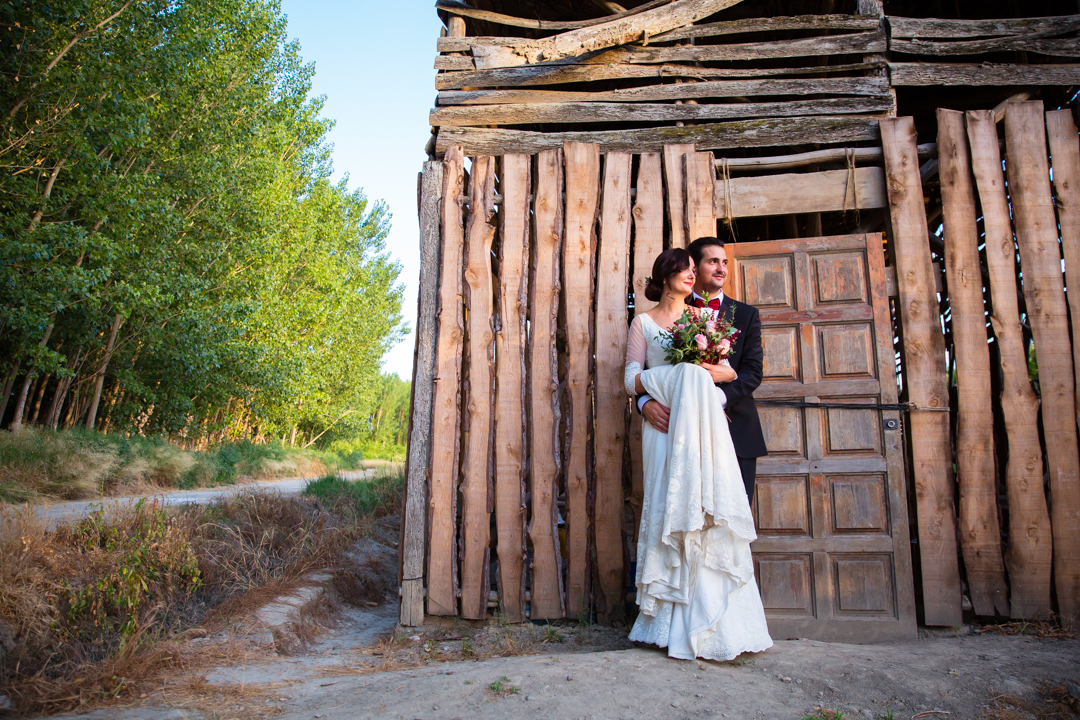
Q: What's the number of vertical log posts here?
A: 15